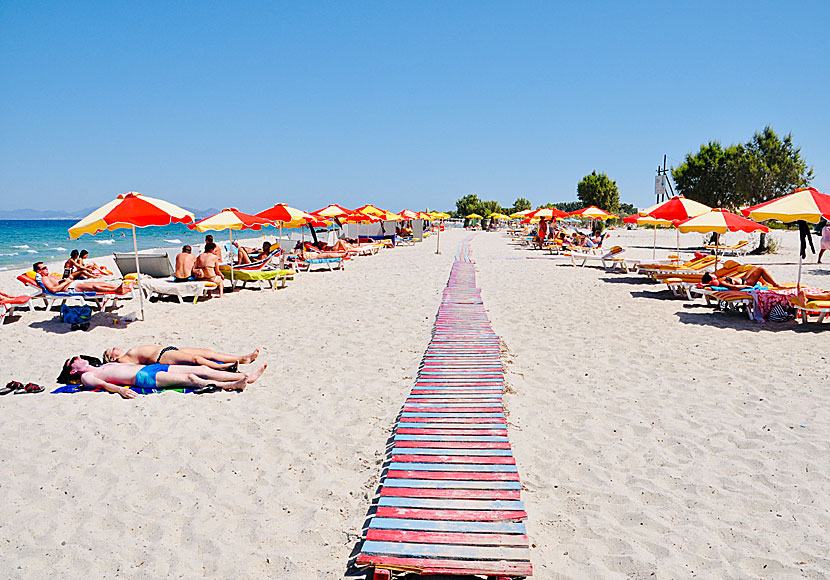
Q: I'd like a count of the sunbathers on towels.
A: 2